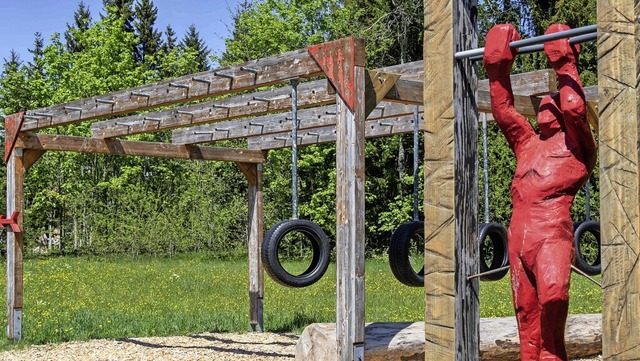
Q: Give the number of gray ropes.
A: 4